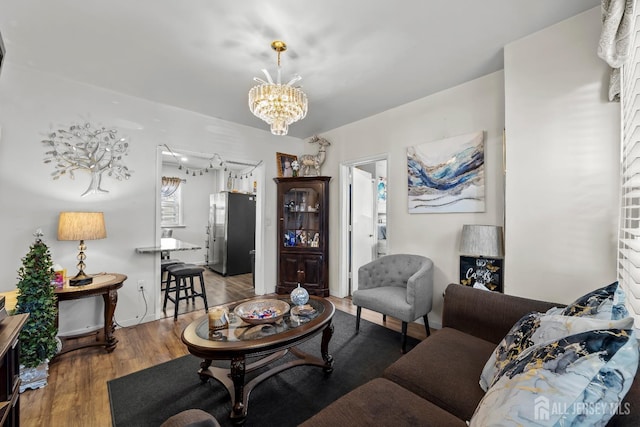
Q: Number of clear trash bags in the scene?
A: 0